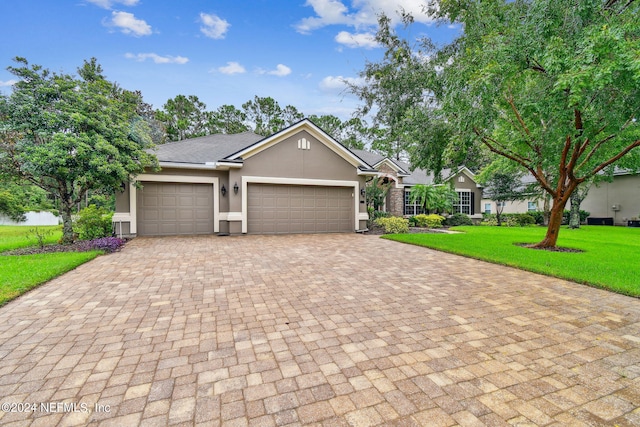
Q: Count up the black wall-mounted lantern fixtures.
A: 4